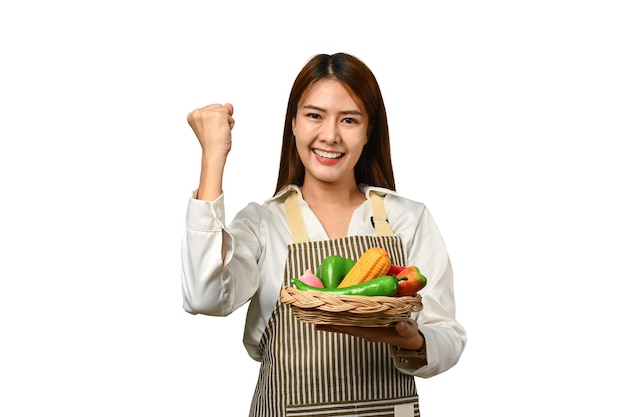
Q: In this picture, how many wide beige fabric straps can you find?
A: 2